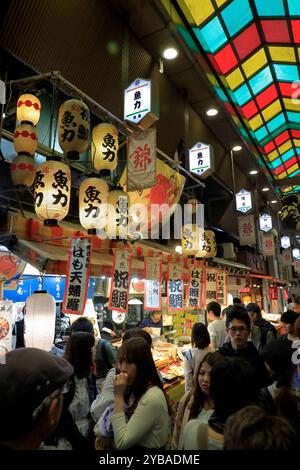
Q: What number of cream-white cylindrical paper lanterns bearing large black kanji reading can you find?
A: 7